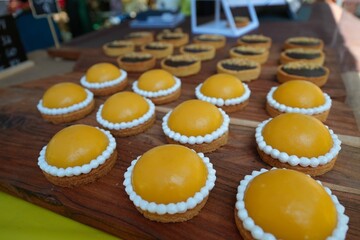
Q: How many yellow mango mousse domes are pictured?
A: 11